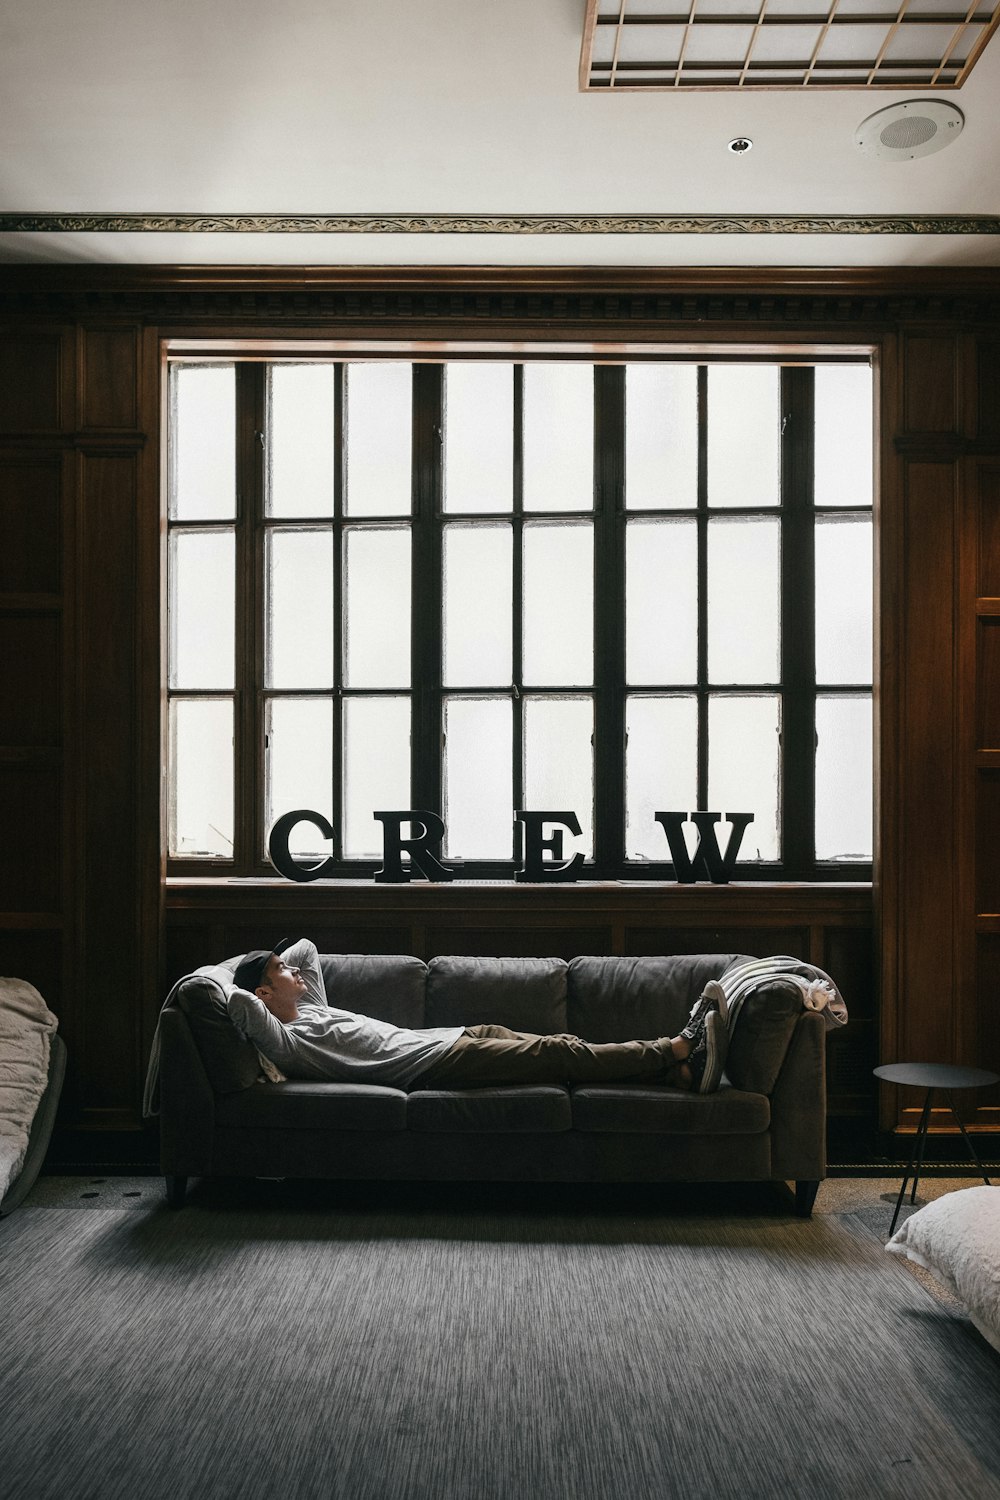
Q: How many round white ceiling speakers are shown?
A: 1